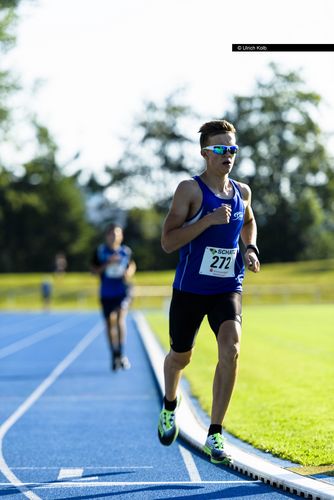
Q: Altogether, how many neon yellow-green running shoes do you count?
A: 2